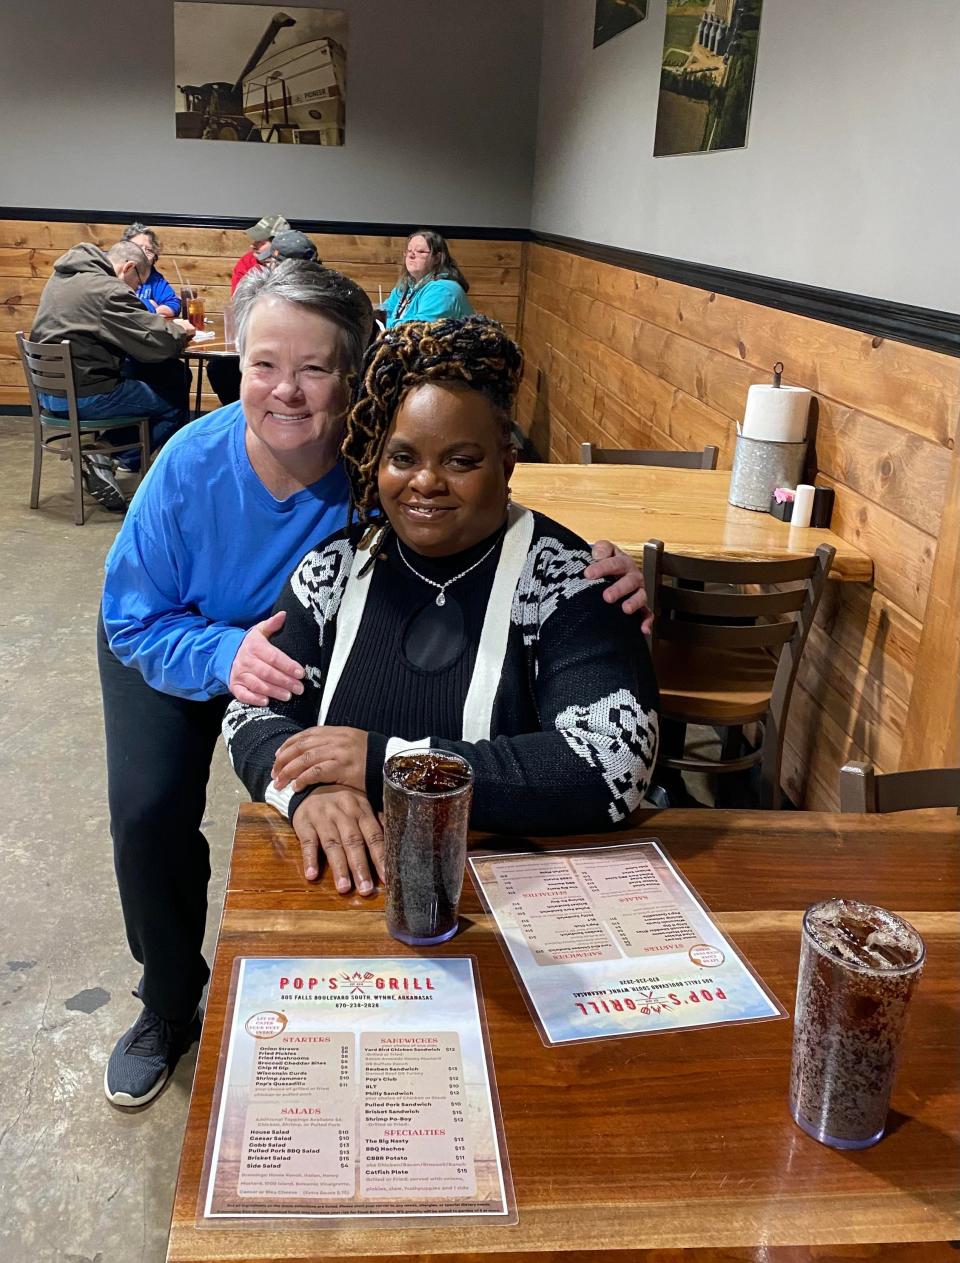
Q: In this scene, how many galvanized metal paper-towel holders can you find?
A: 1